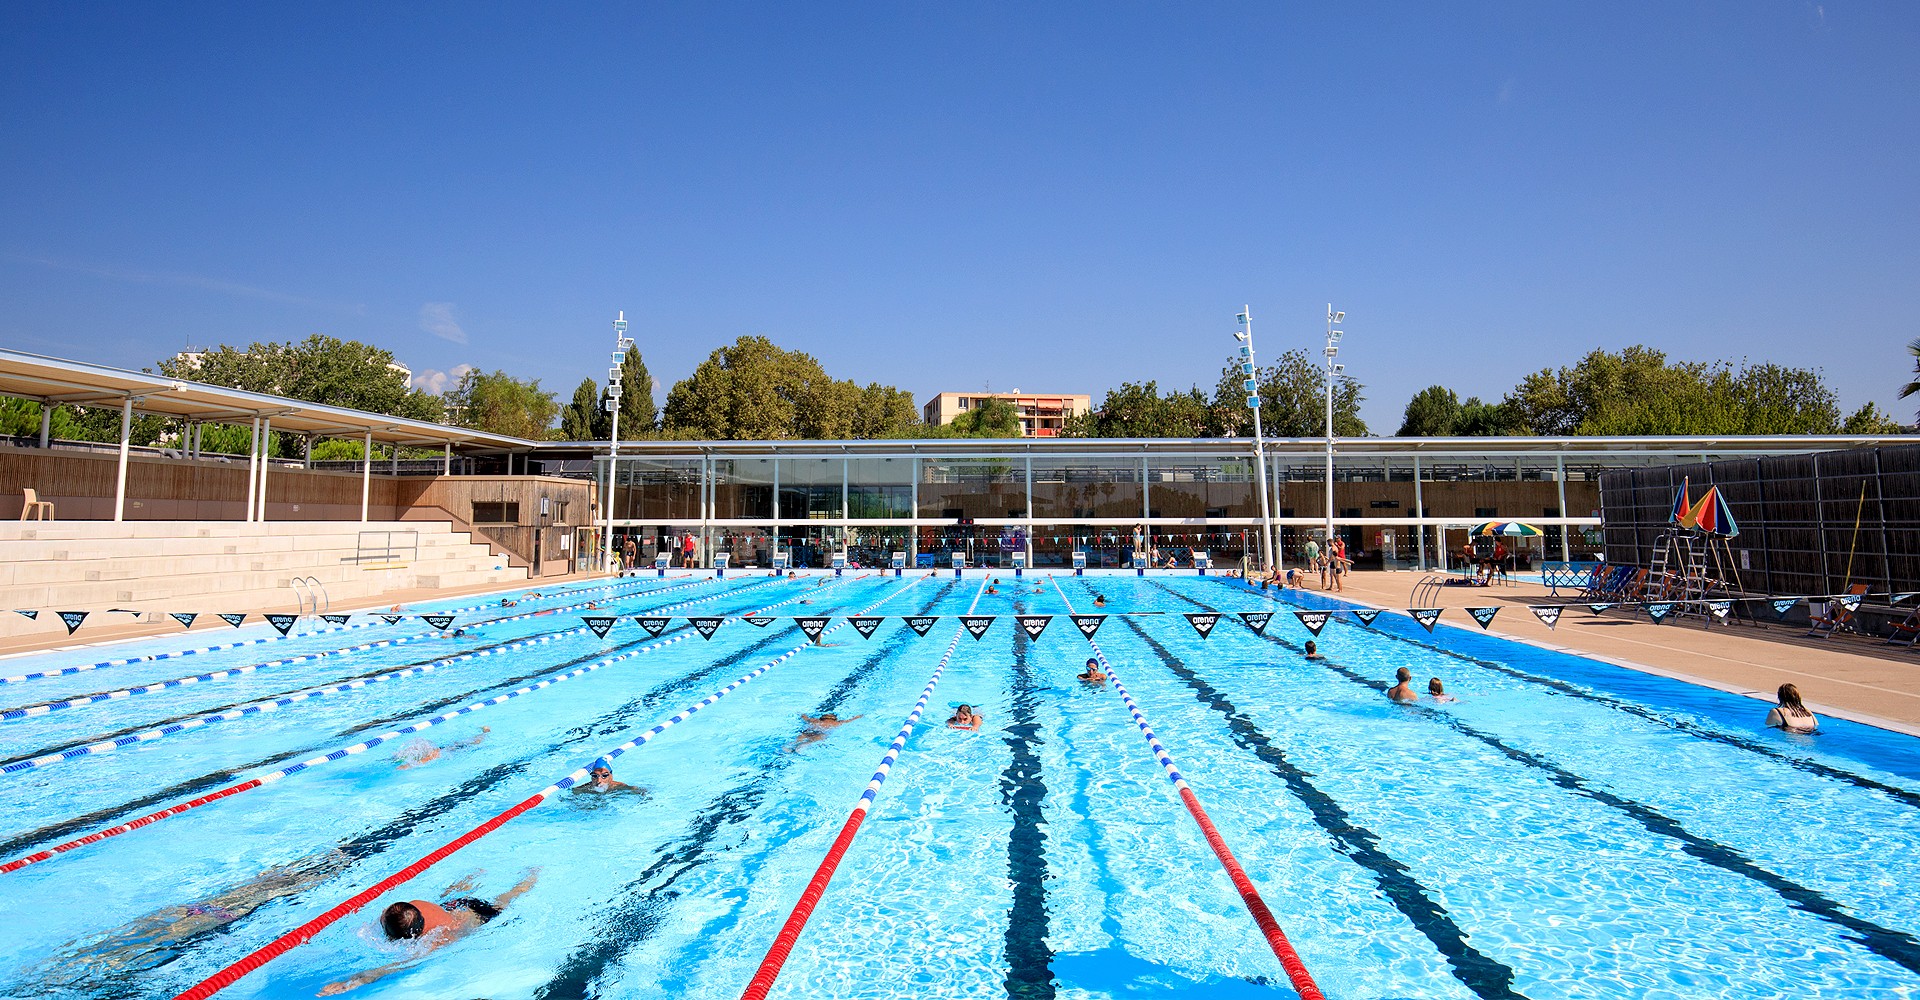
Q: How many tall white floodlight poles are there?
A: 3